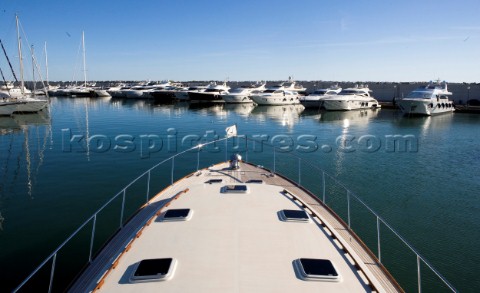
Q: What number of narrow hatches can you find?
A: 2